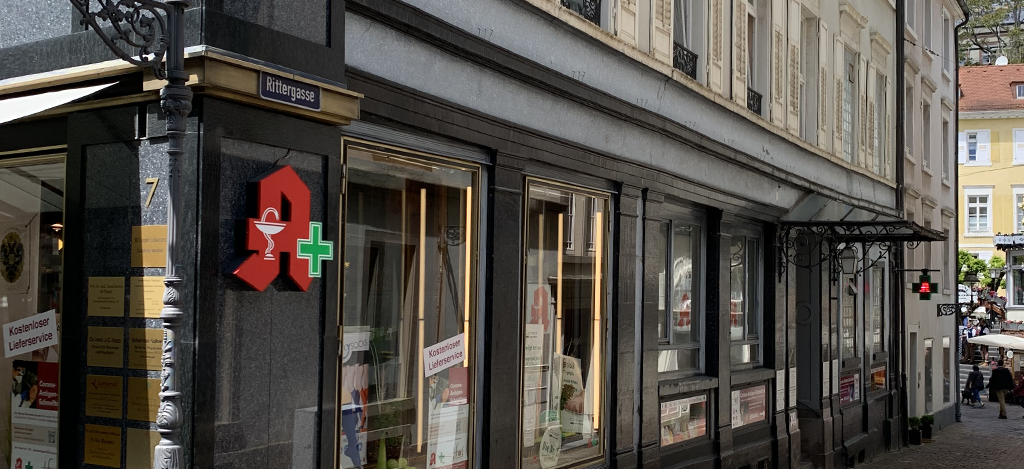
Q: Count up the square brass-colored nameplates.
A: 9